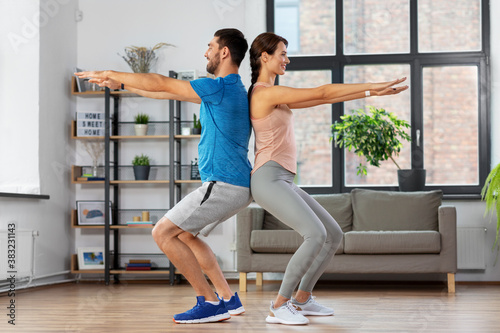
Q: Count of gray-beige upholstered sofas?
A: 1